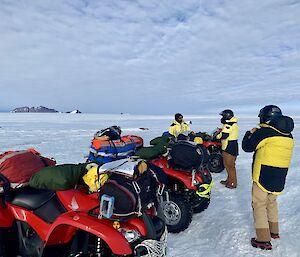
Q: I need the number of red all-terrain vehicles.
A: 3